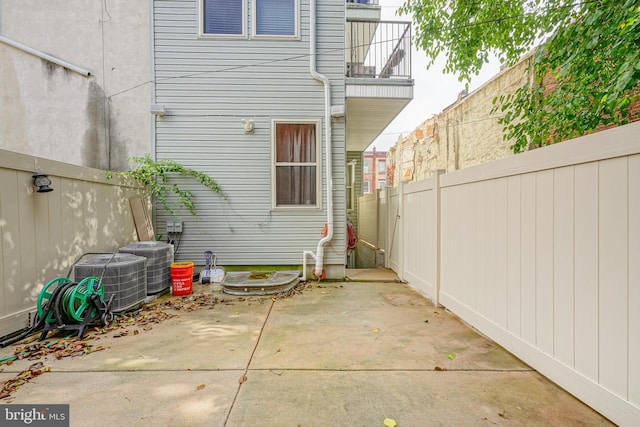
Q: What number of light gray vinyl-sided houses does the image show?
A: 1